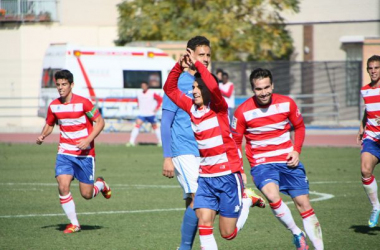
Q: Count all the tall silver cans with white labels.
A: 0